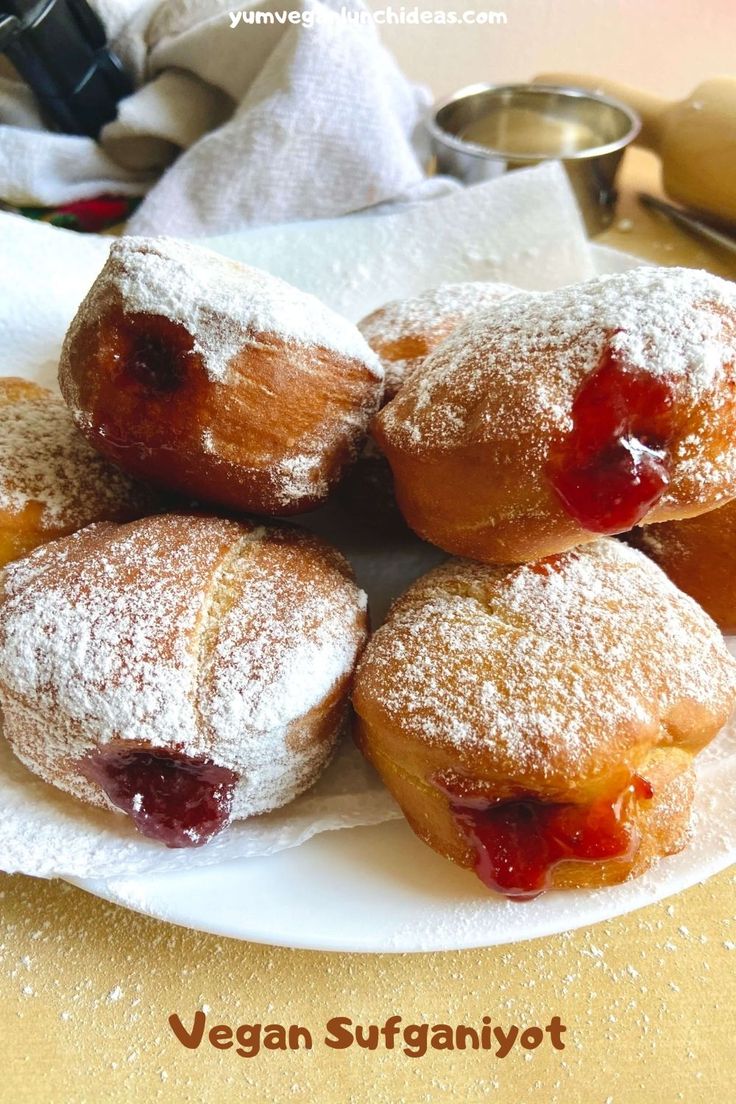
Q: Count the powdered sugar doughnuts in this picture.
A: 7